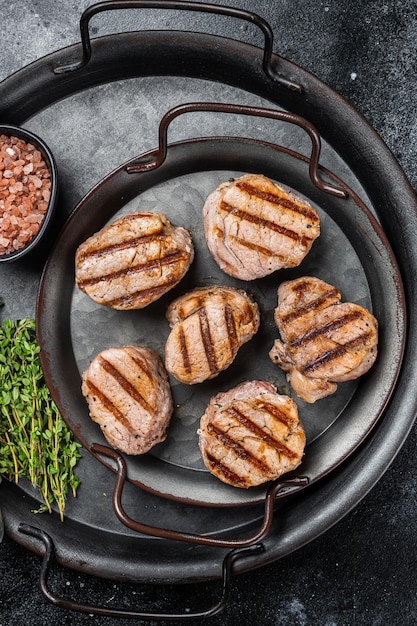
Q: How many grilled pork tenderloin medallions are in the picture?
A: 6